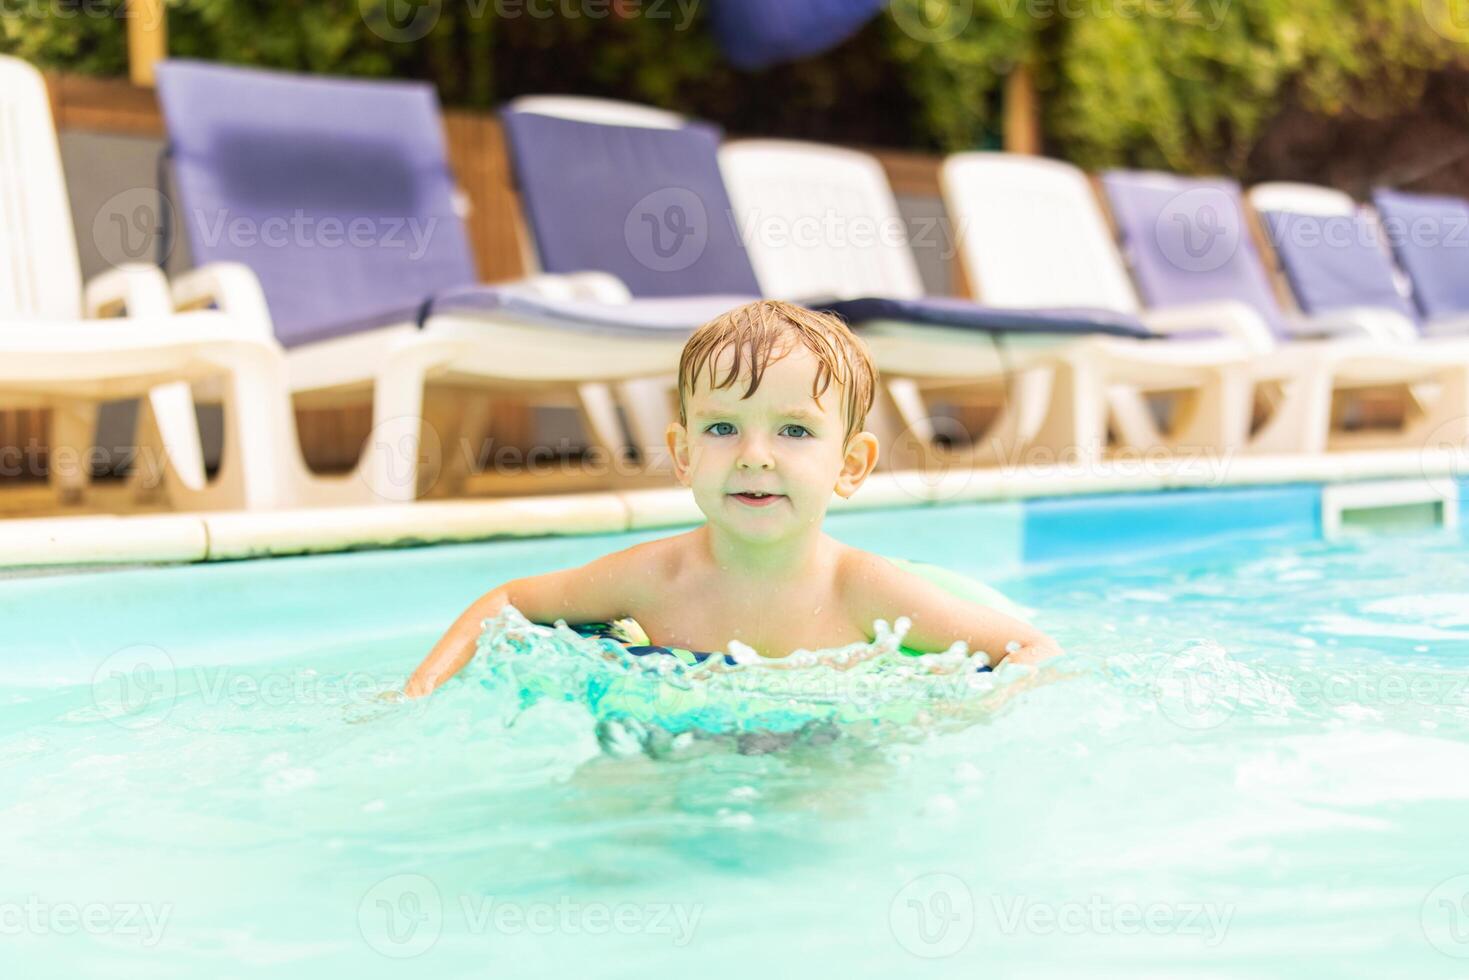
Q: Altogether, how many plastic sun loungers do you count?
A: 8